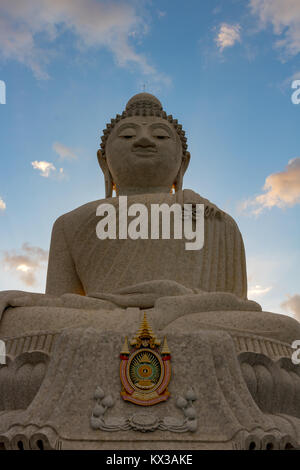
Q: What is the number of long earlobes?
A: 2